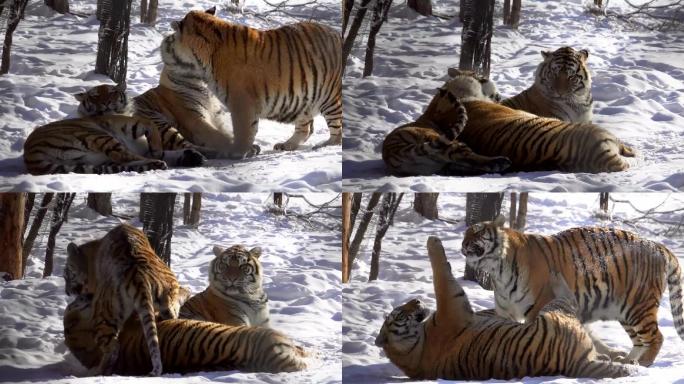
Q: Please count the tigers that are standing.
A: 3